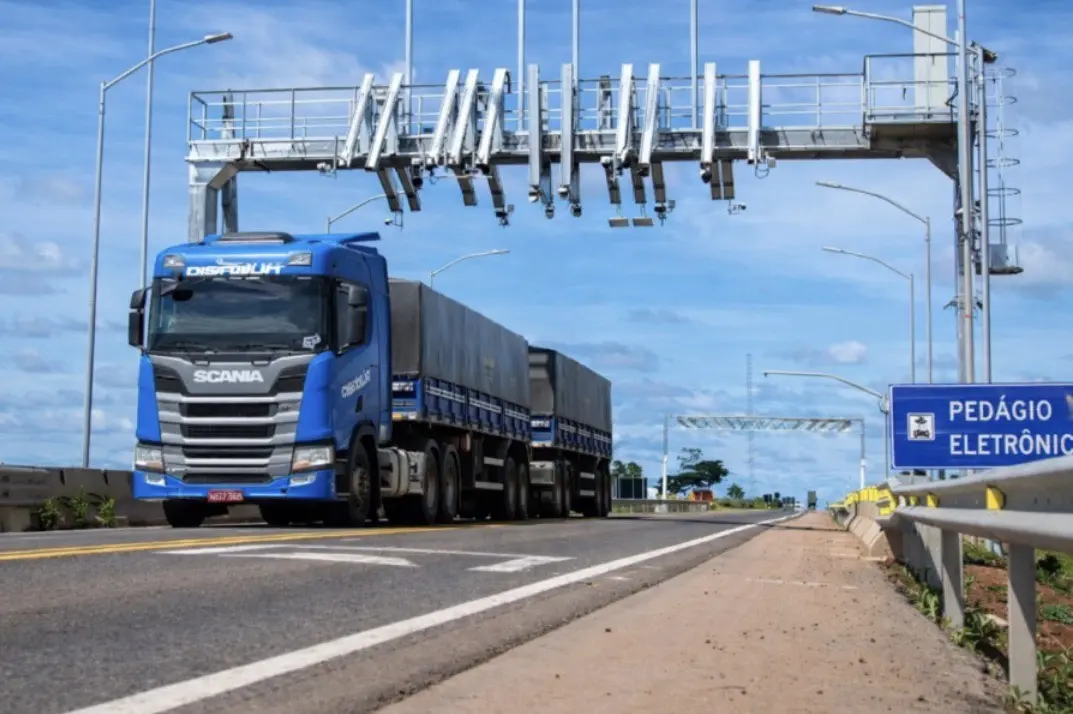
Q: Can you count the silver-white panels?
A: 11